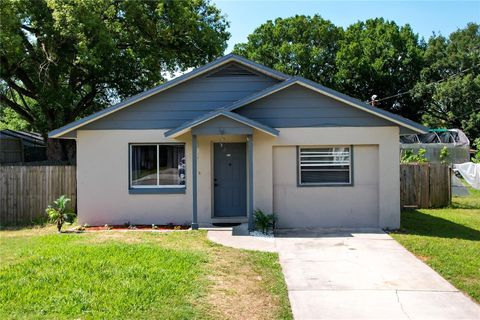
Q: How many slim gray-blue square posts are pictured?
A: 2